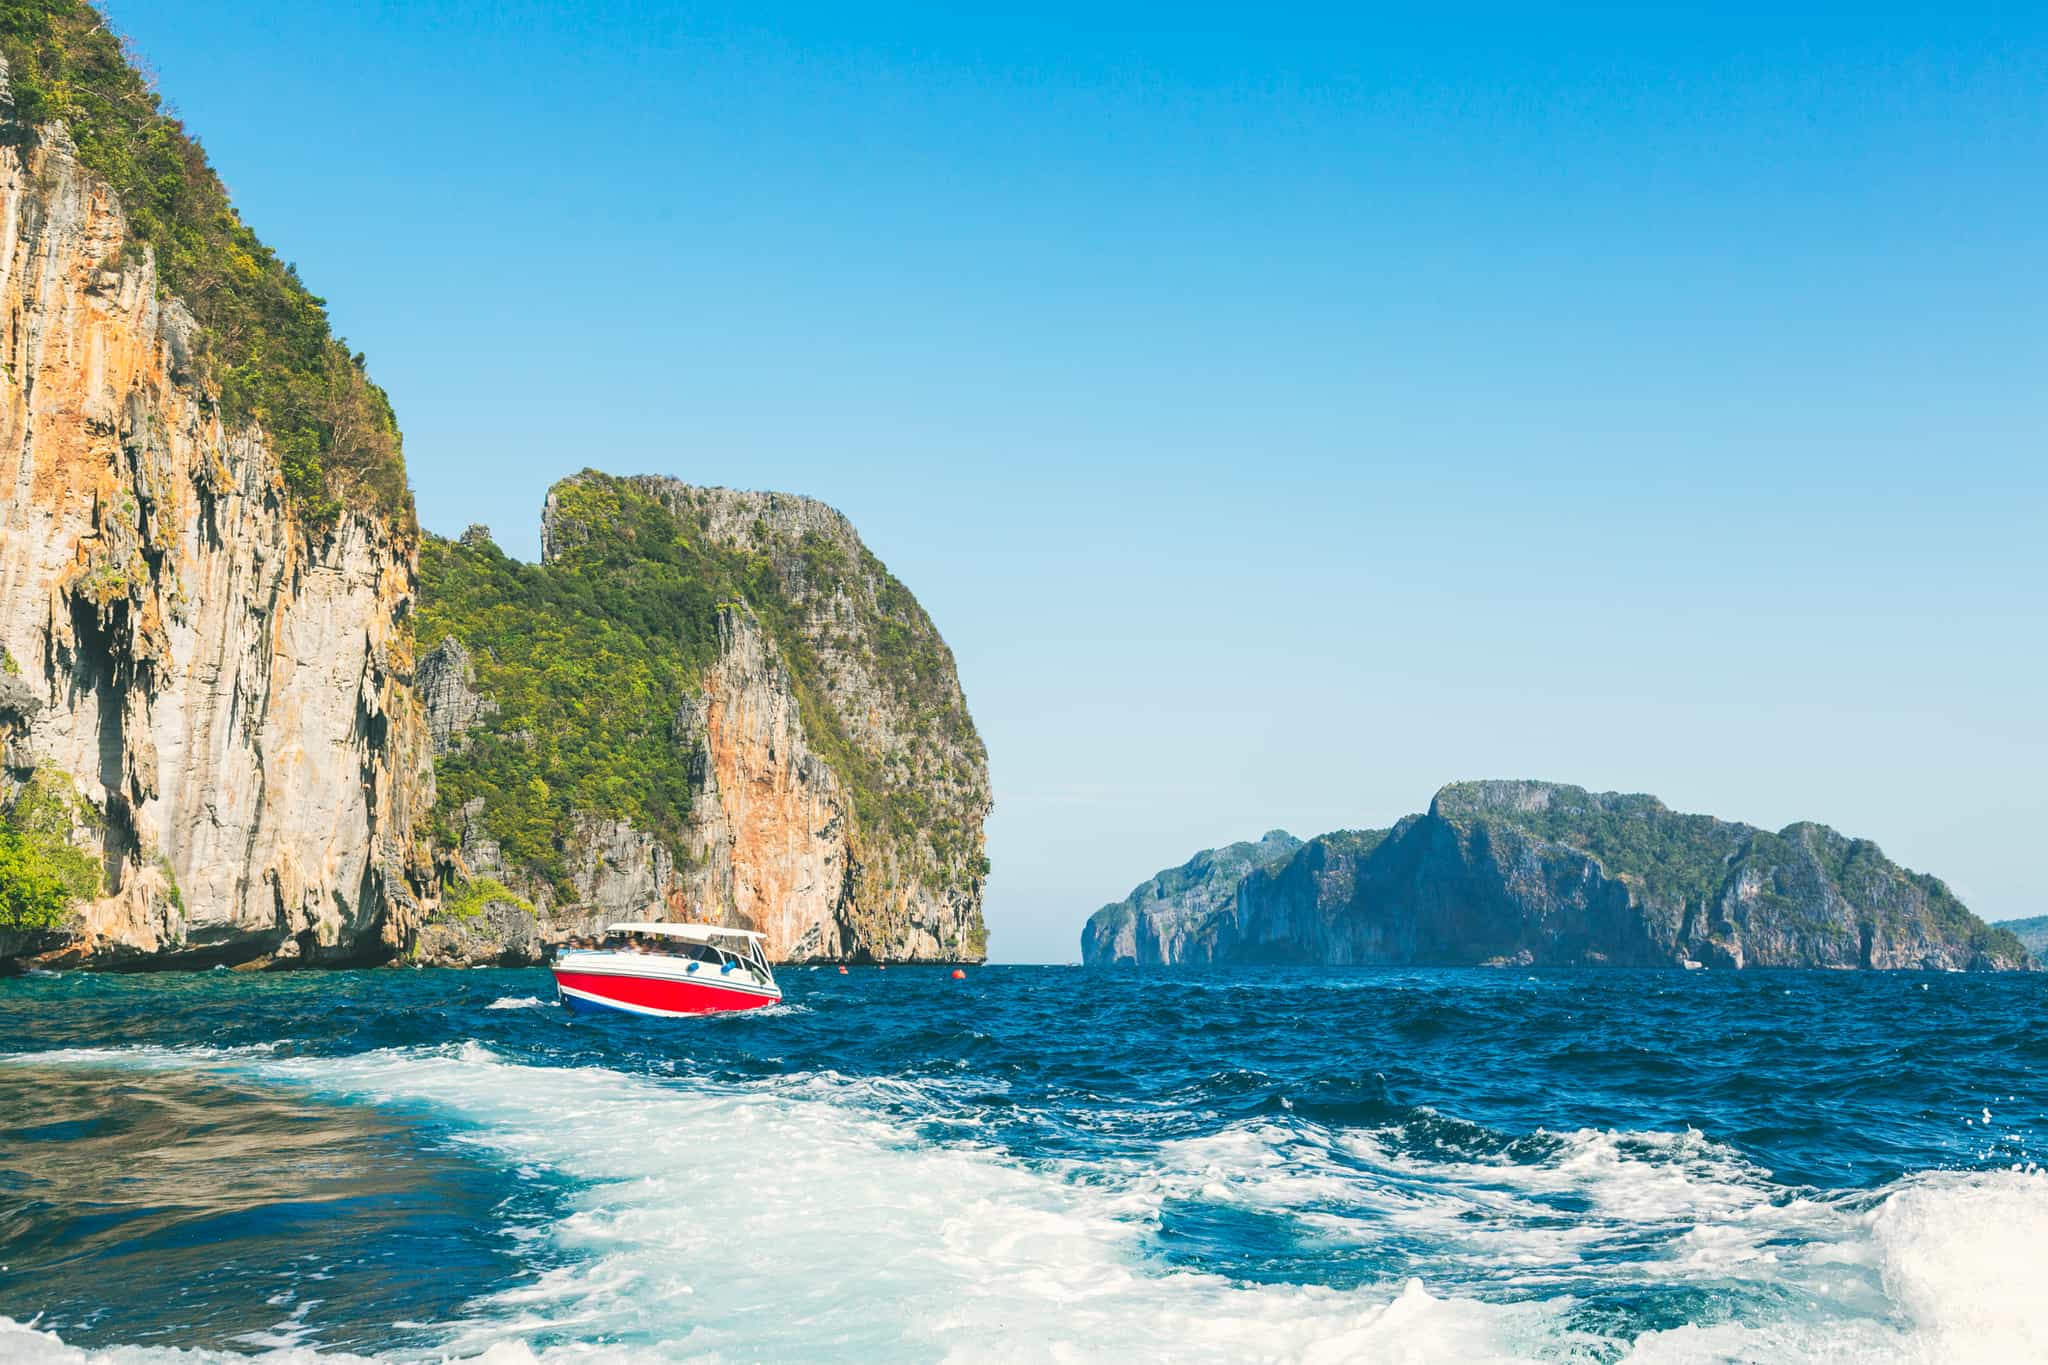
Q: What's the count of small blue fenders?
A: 2